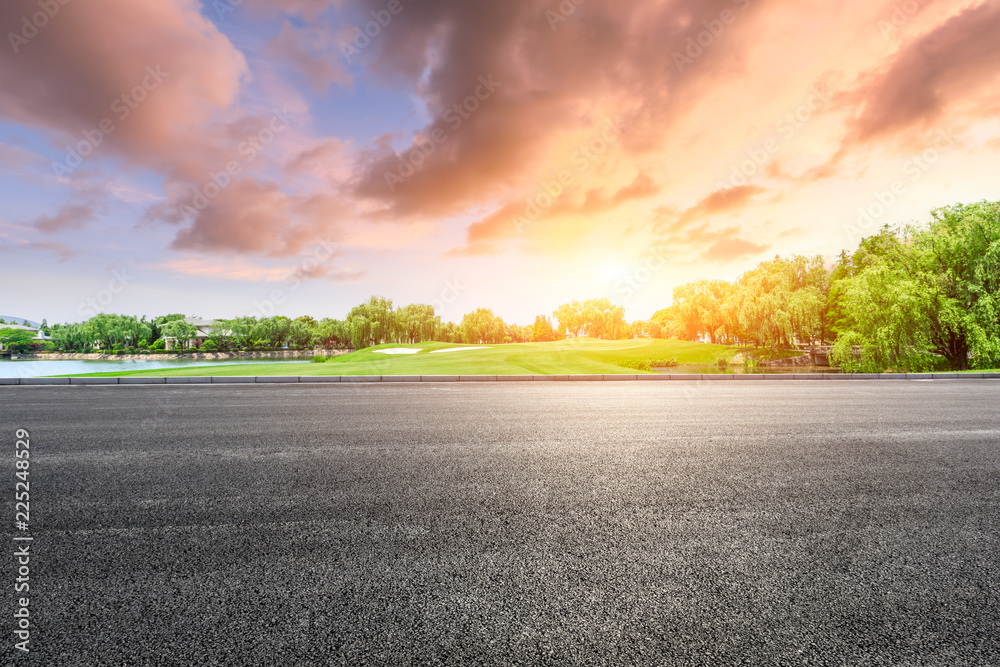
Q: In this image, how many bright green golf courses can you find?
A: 1